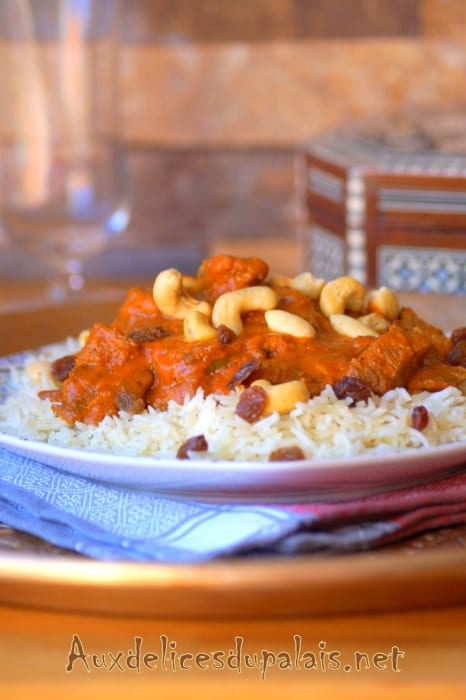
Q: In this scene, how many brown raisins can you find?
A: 12